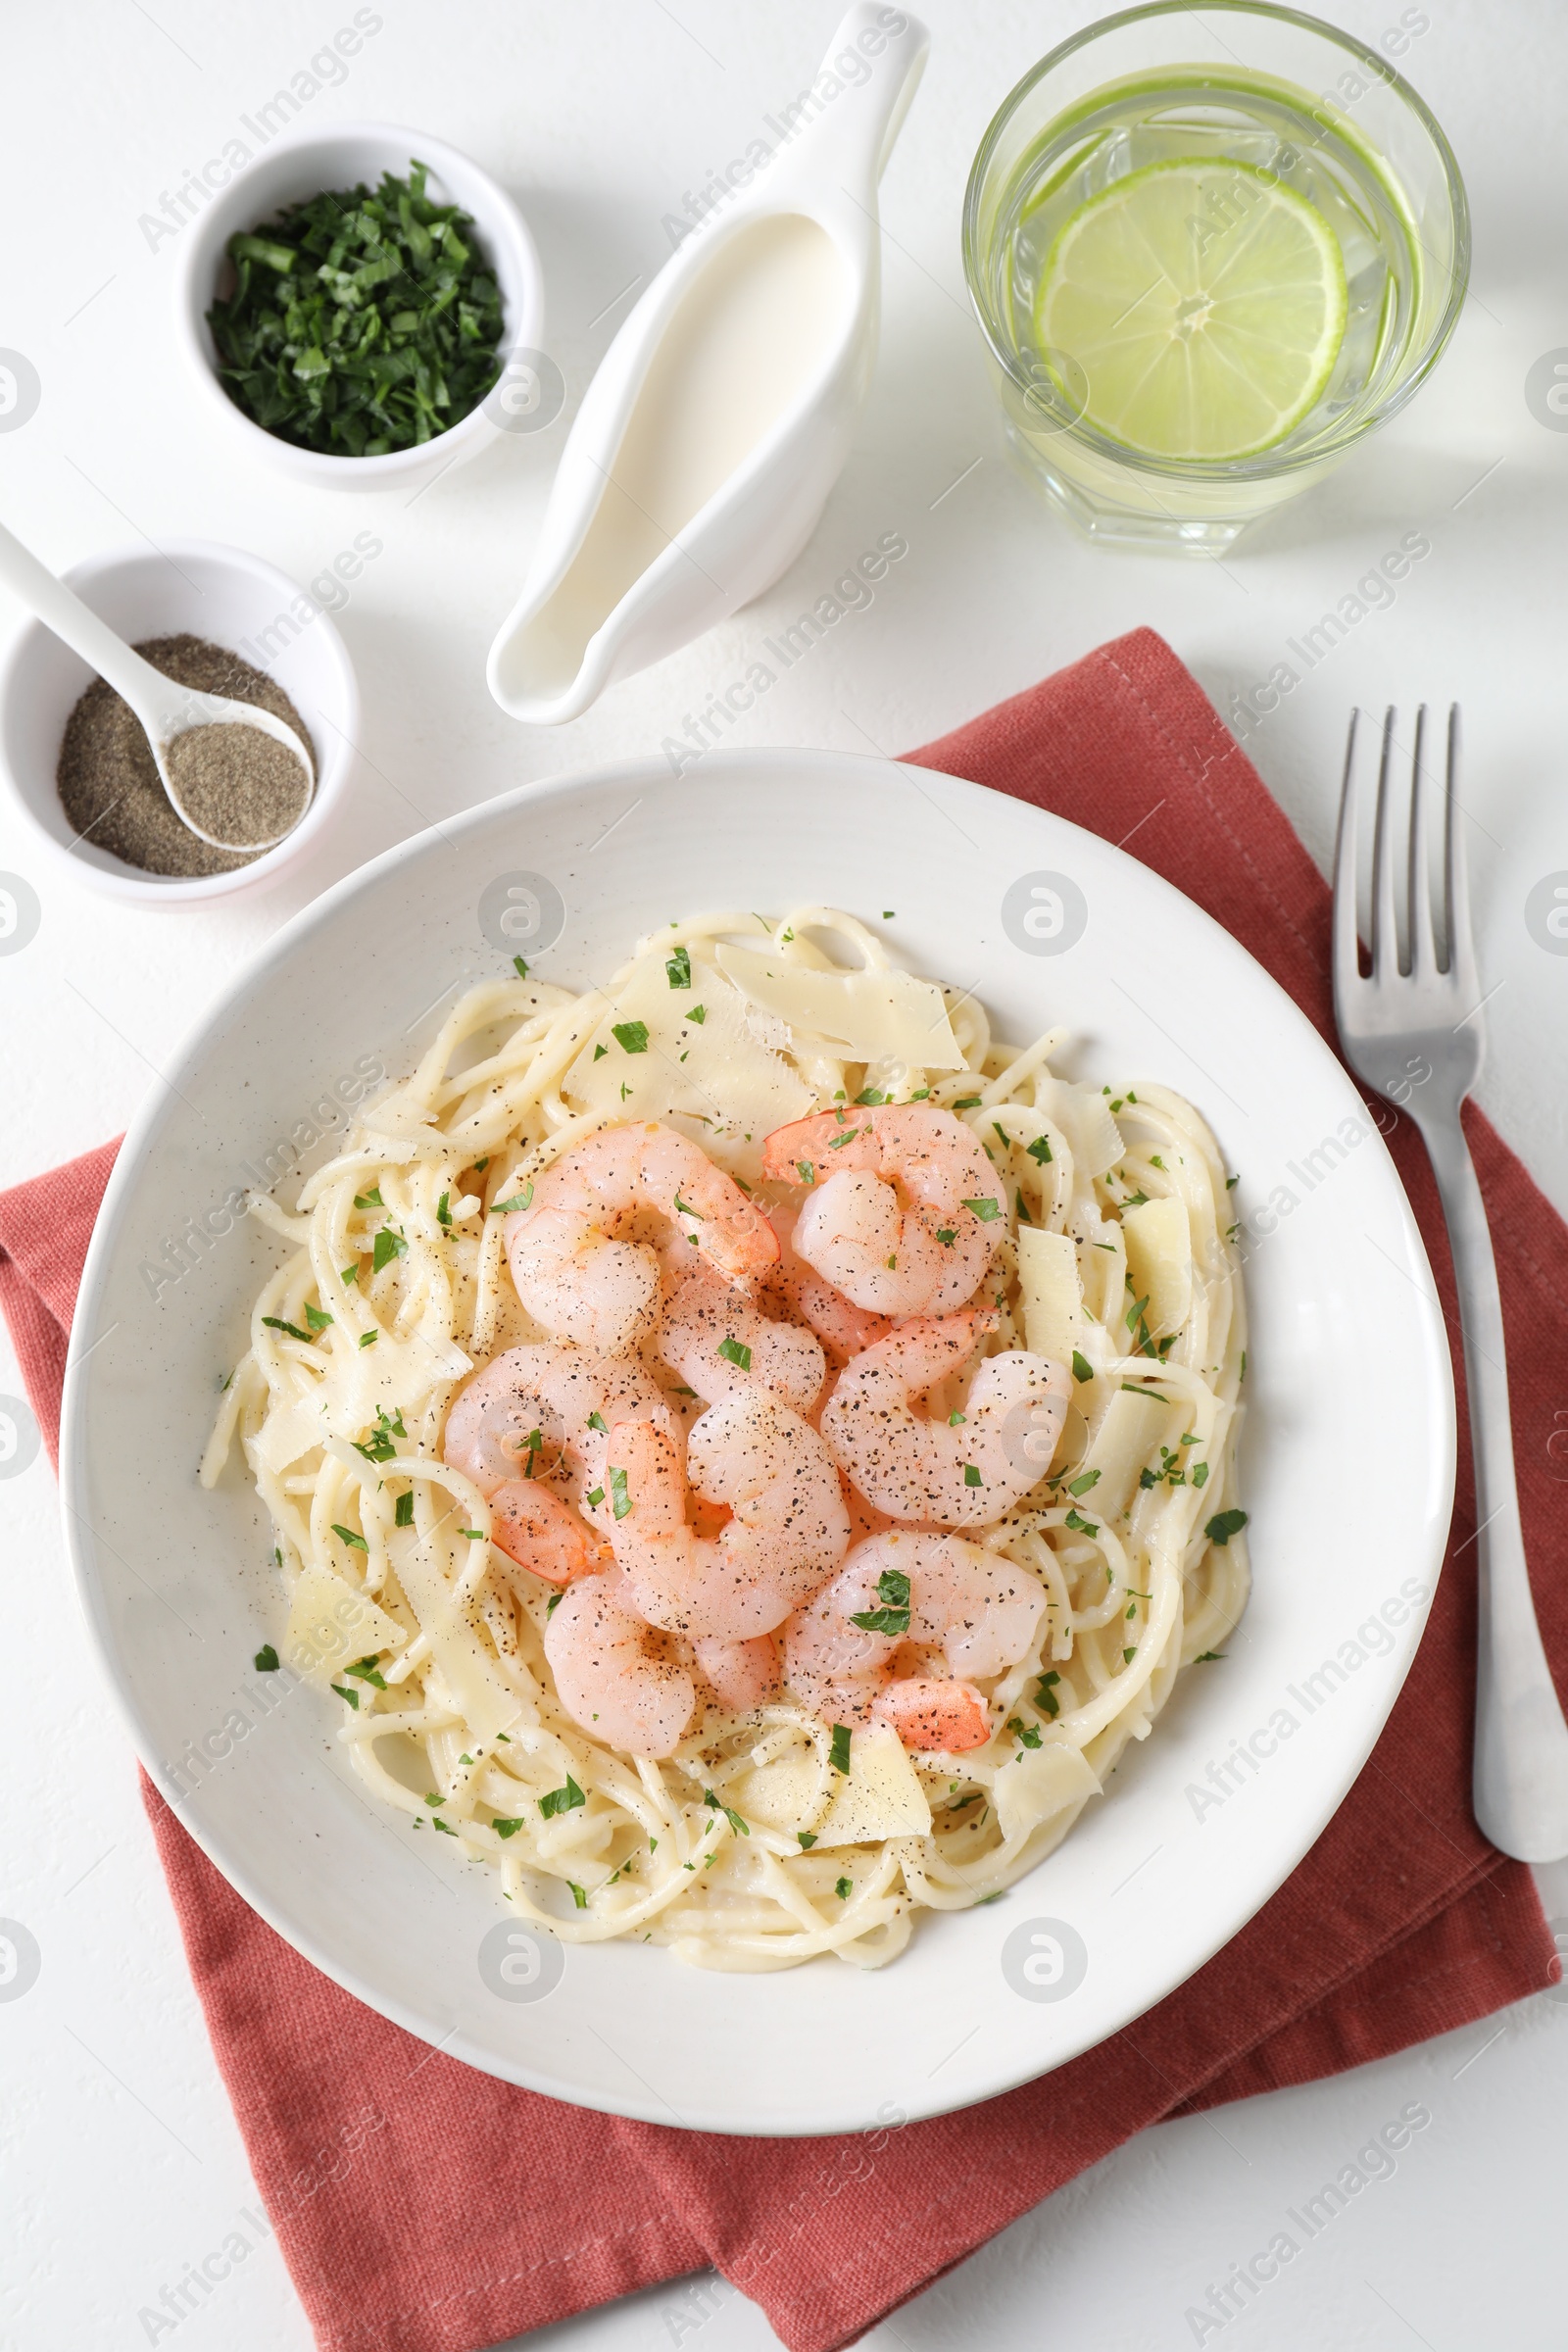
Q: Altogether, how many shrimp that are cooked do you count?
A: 8